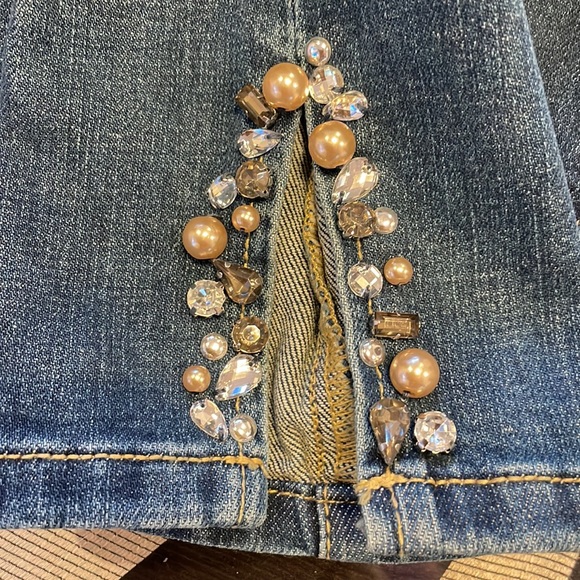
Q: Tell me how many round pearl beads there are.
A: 12